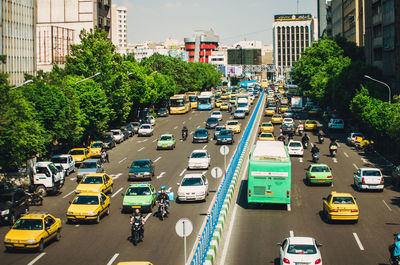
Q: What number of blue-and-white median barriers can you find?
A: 1